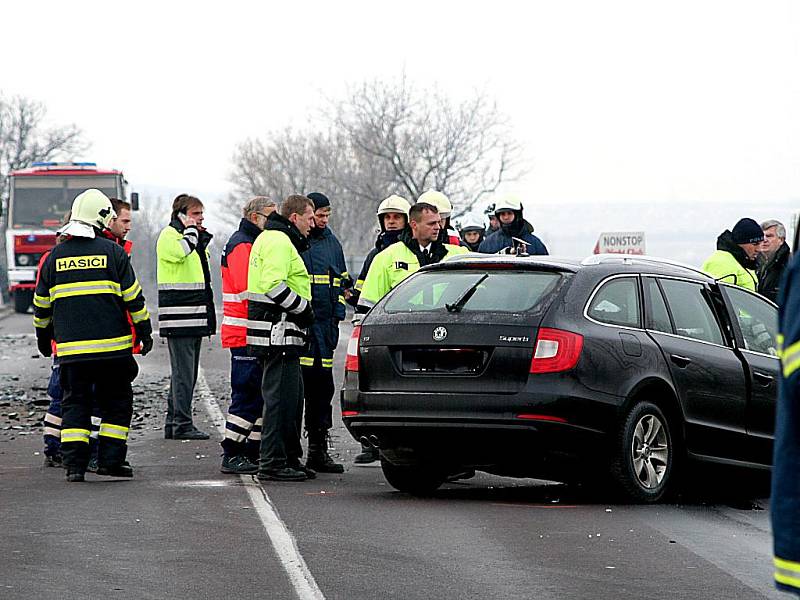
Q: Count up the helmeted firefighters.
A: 6